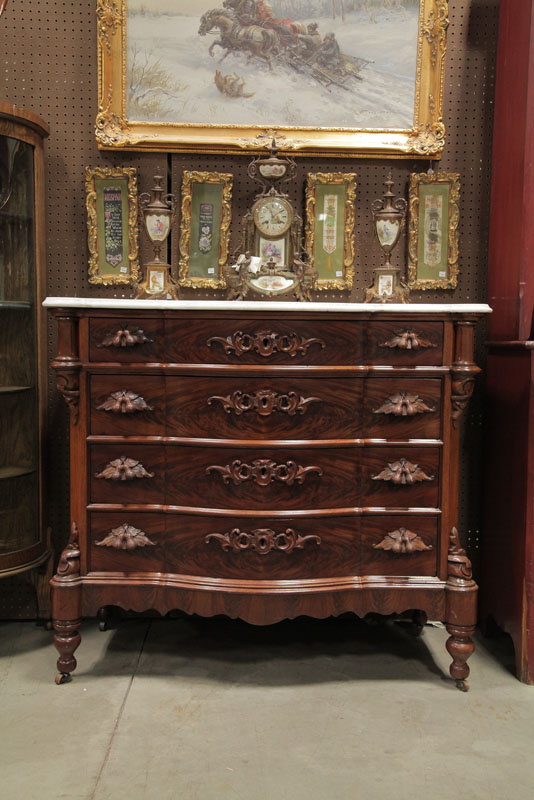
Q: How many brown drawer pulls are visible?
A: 8